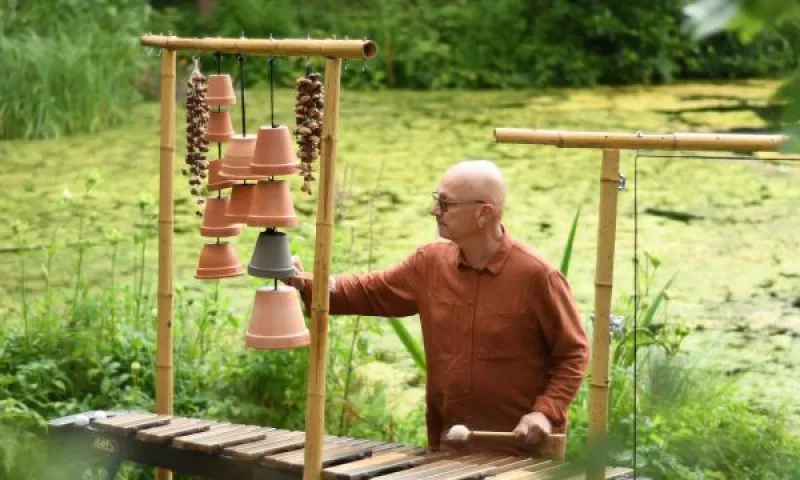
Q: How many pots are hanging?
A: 11